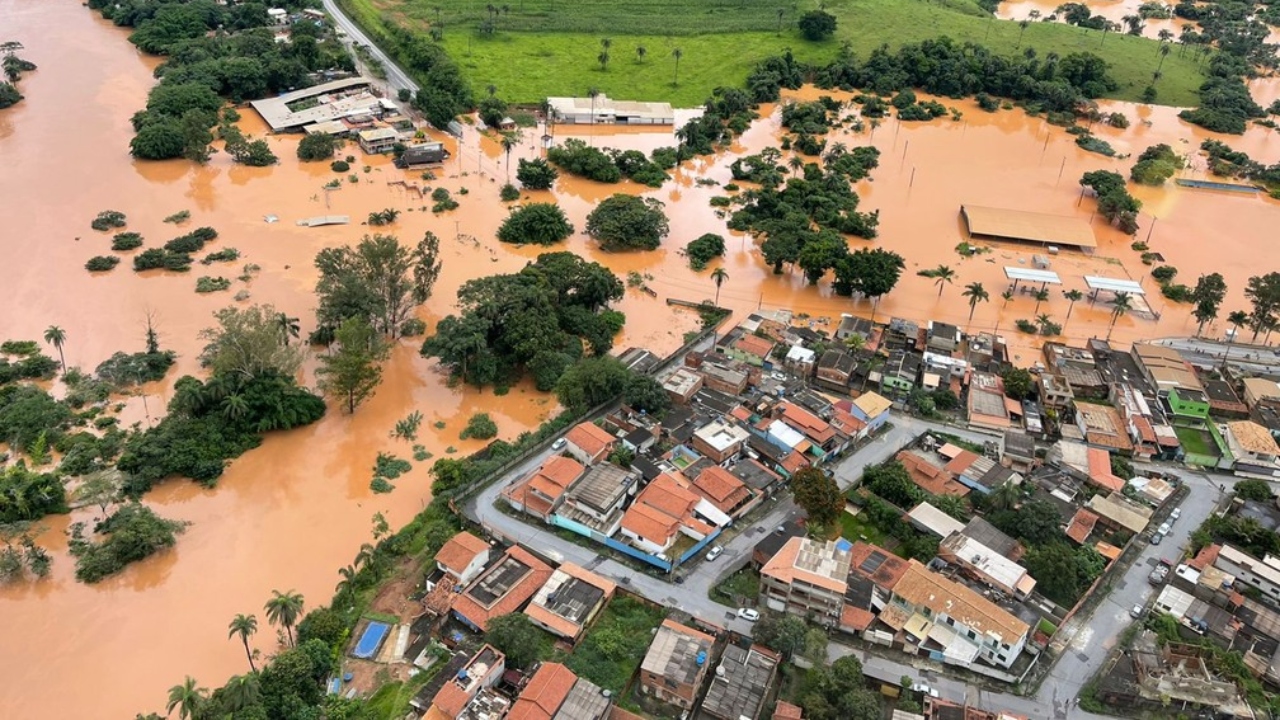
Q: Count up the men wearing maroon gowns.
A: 0